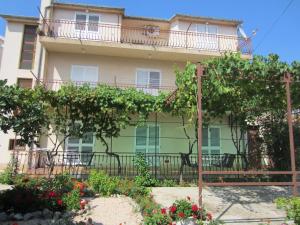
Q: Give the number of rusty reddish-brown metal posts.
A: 2